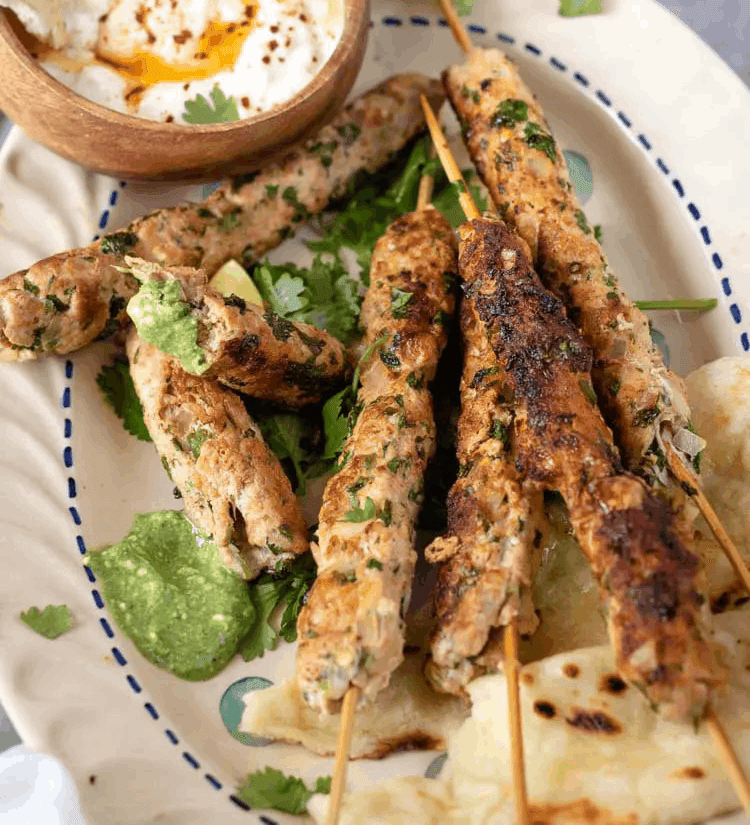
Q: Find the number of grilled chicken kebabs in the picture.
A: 6